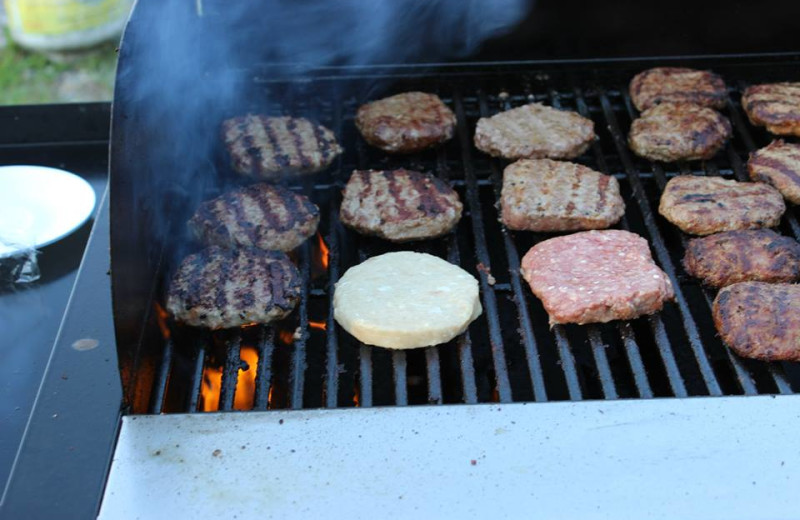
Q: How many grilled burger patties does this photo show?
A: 14